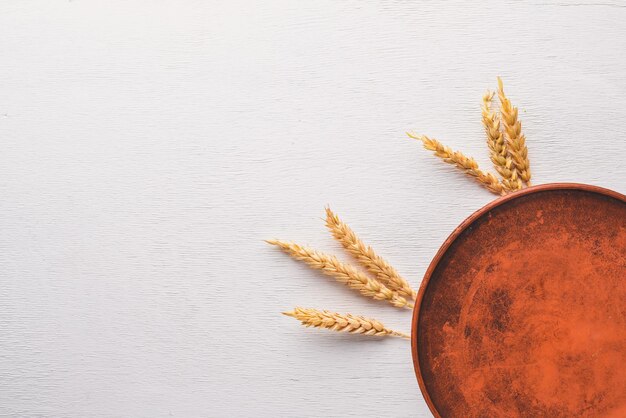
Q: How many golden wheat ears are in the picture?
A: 6